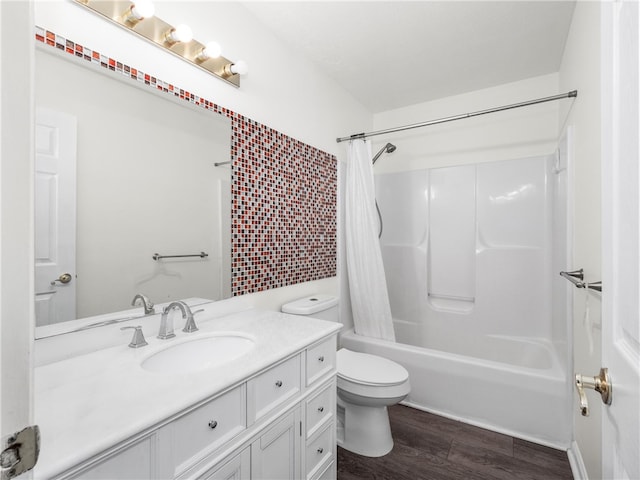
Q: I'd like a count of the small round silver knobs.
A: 5